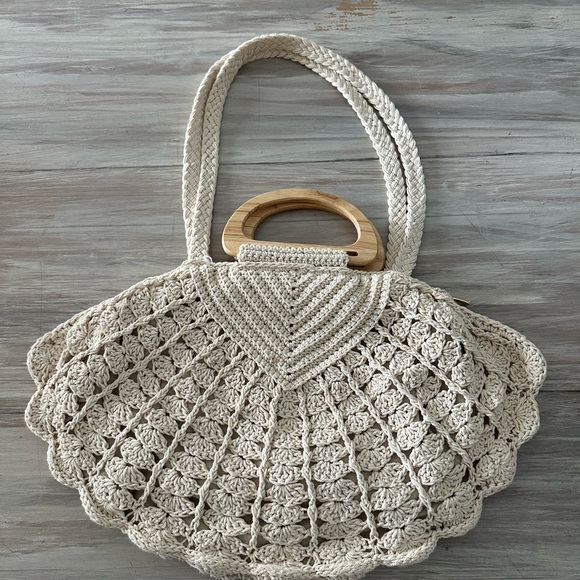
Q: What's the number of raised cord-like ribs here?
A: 12